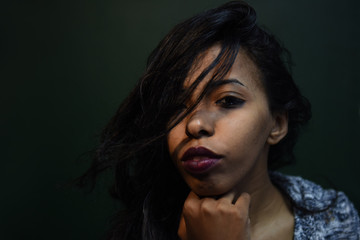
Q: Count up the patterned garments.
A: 1